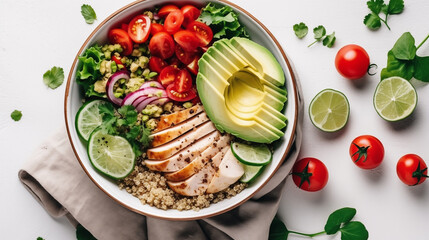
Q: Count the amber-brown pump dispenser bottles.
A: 0